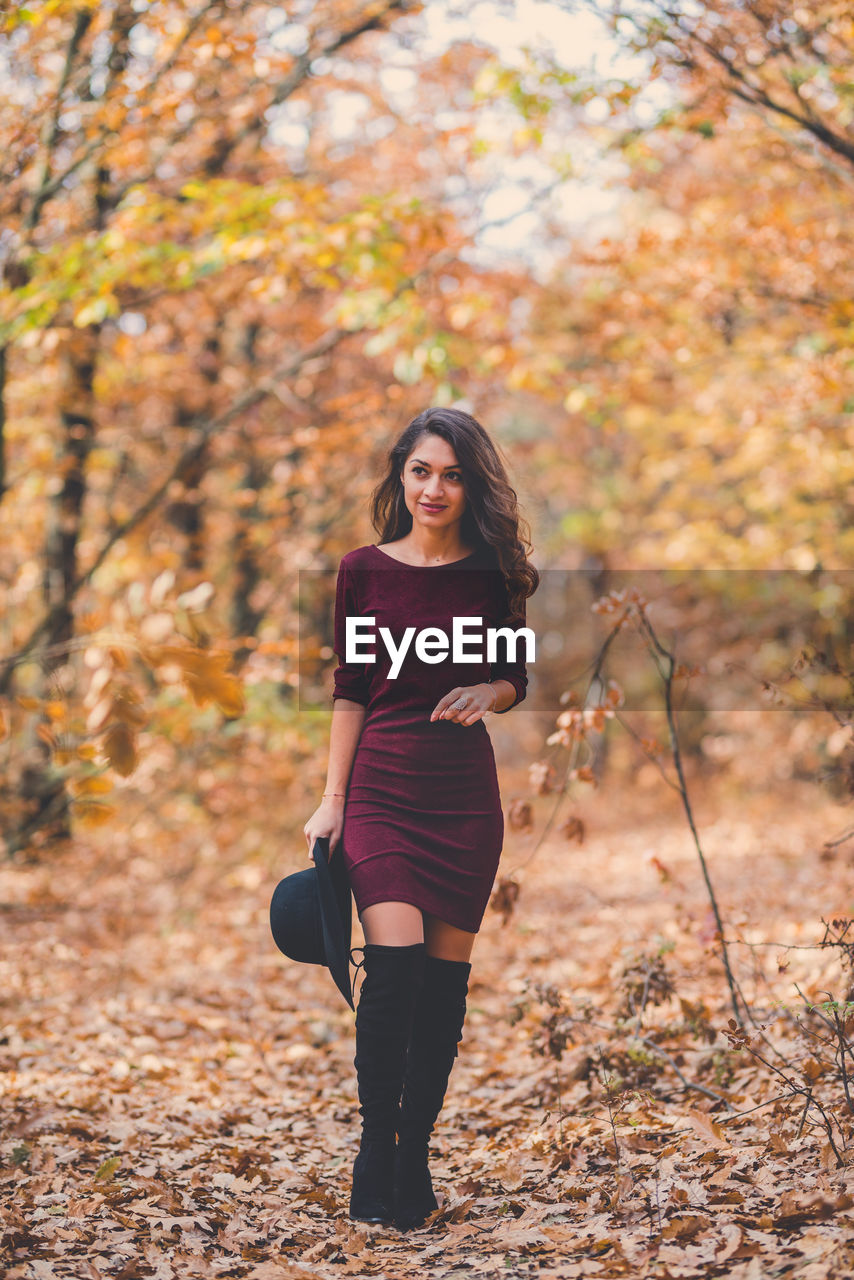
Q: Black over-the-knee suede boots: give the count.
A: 2